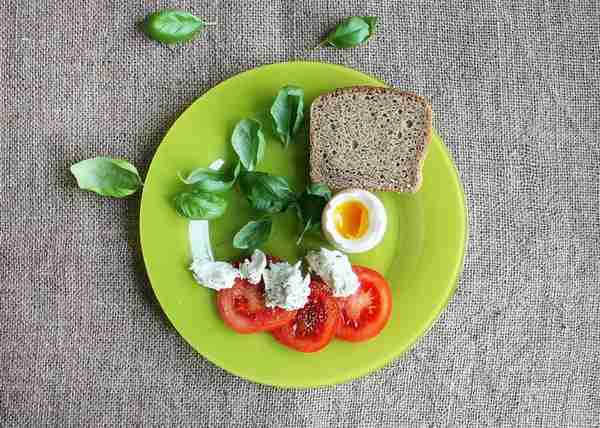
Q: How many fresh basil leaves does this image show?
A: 10